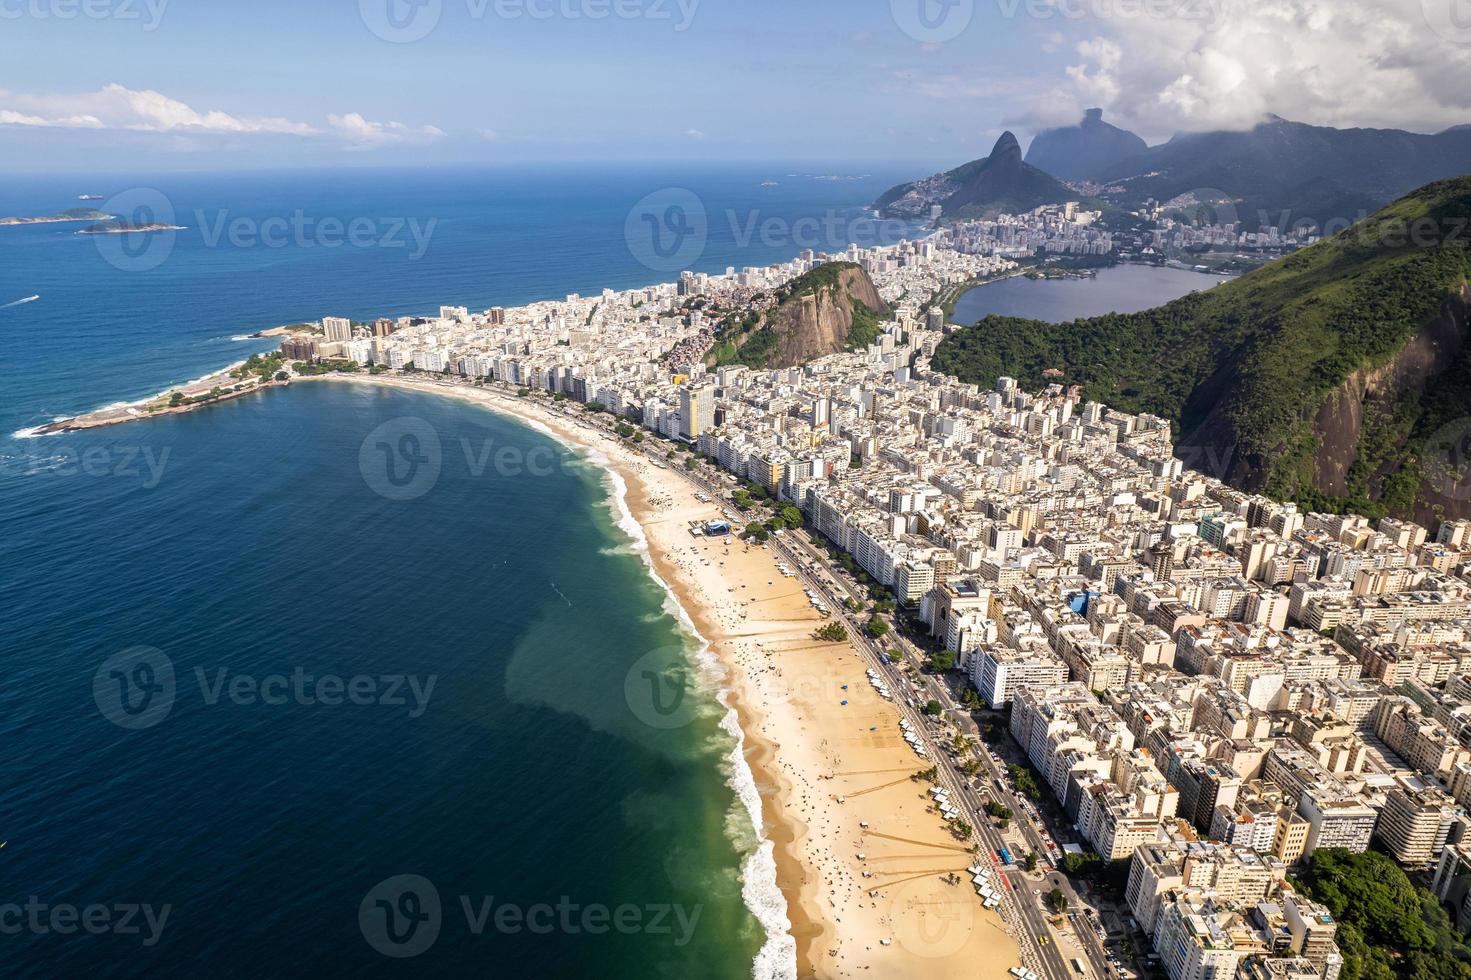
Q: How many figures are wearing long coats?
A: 0